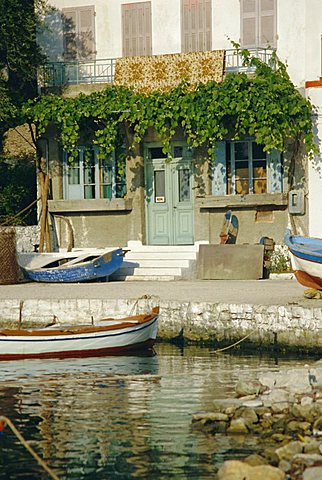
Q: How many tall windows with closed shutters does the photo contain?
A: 4